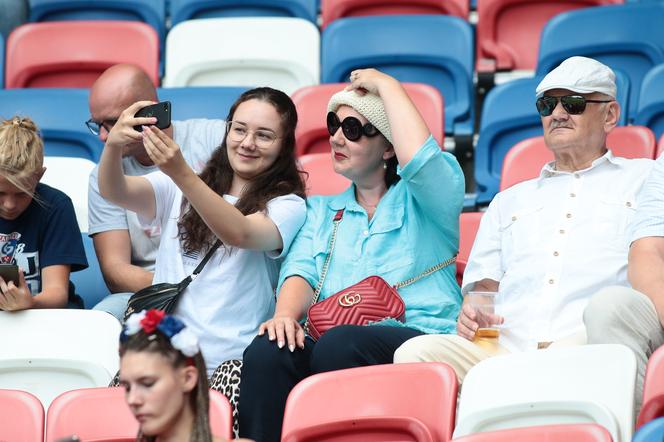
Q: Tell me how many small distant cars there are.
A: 0